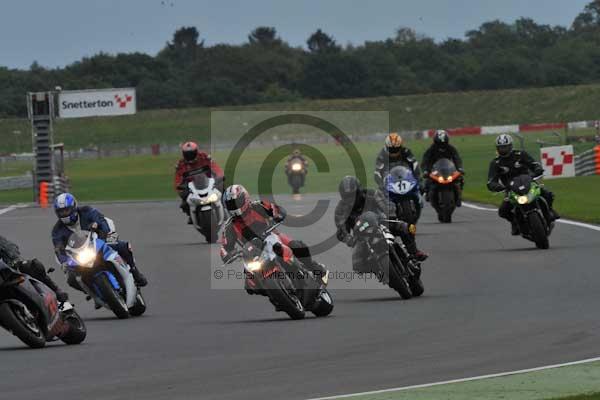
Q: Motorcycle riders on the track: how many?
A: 9